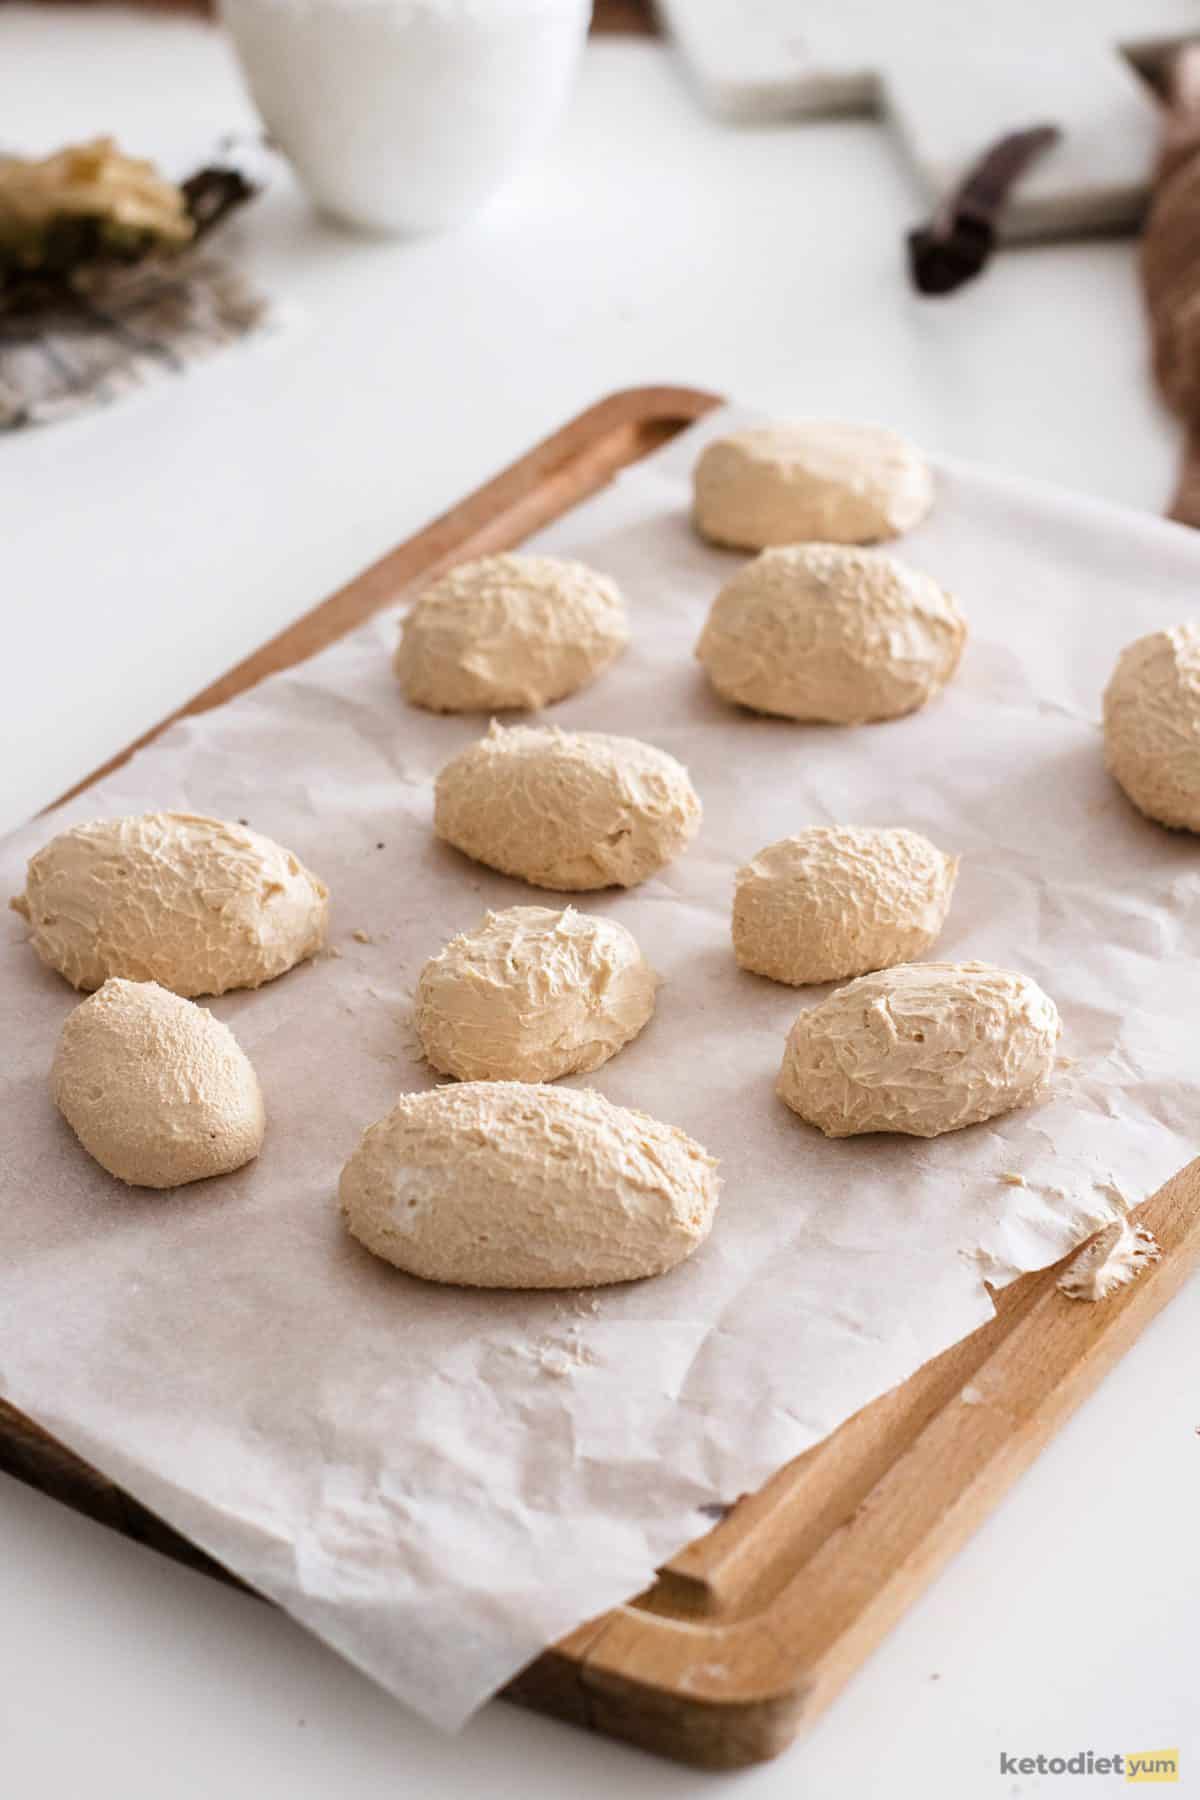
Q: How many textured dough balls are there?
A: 11